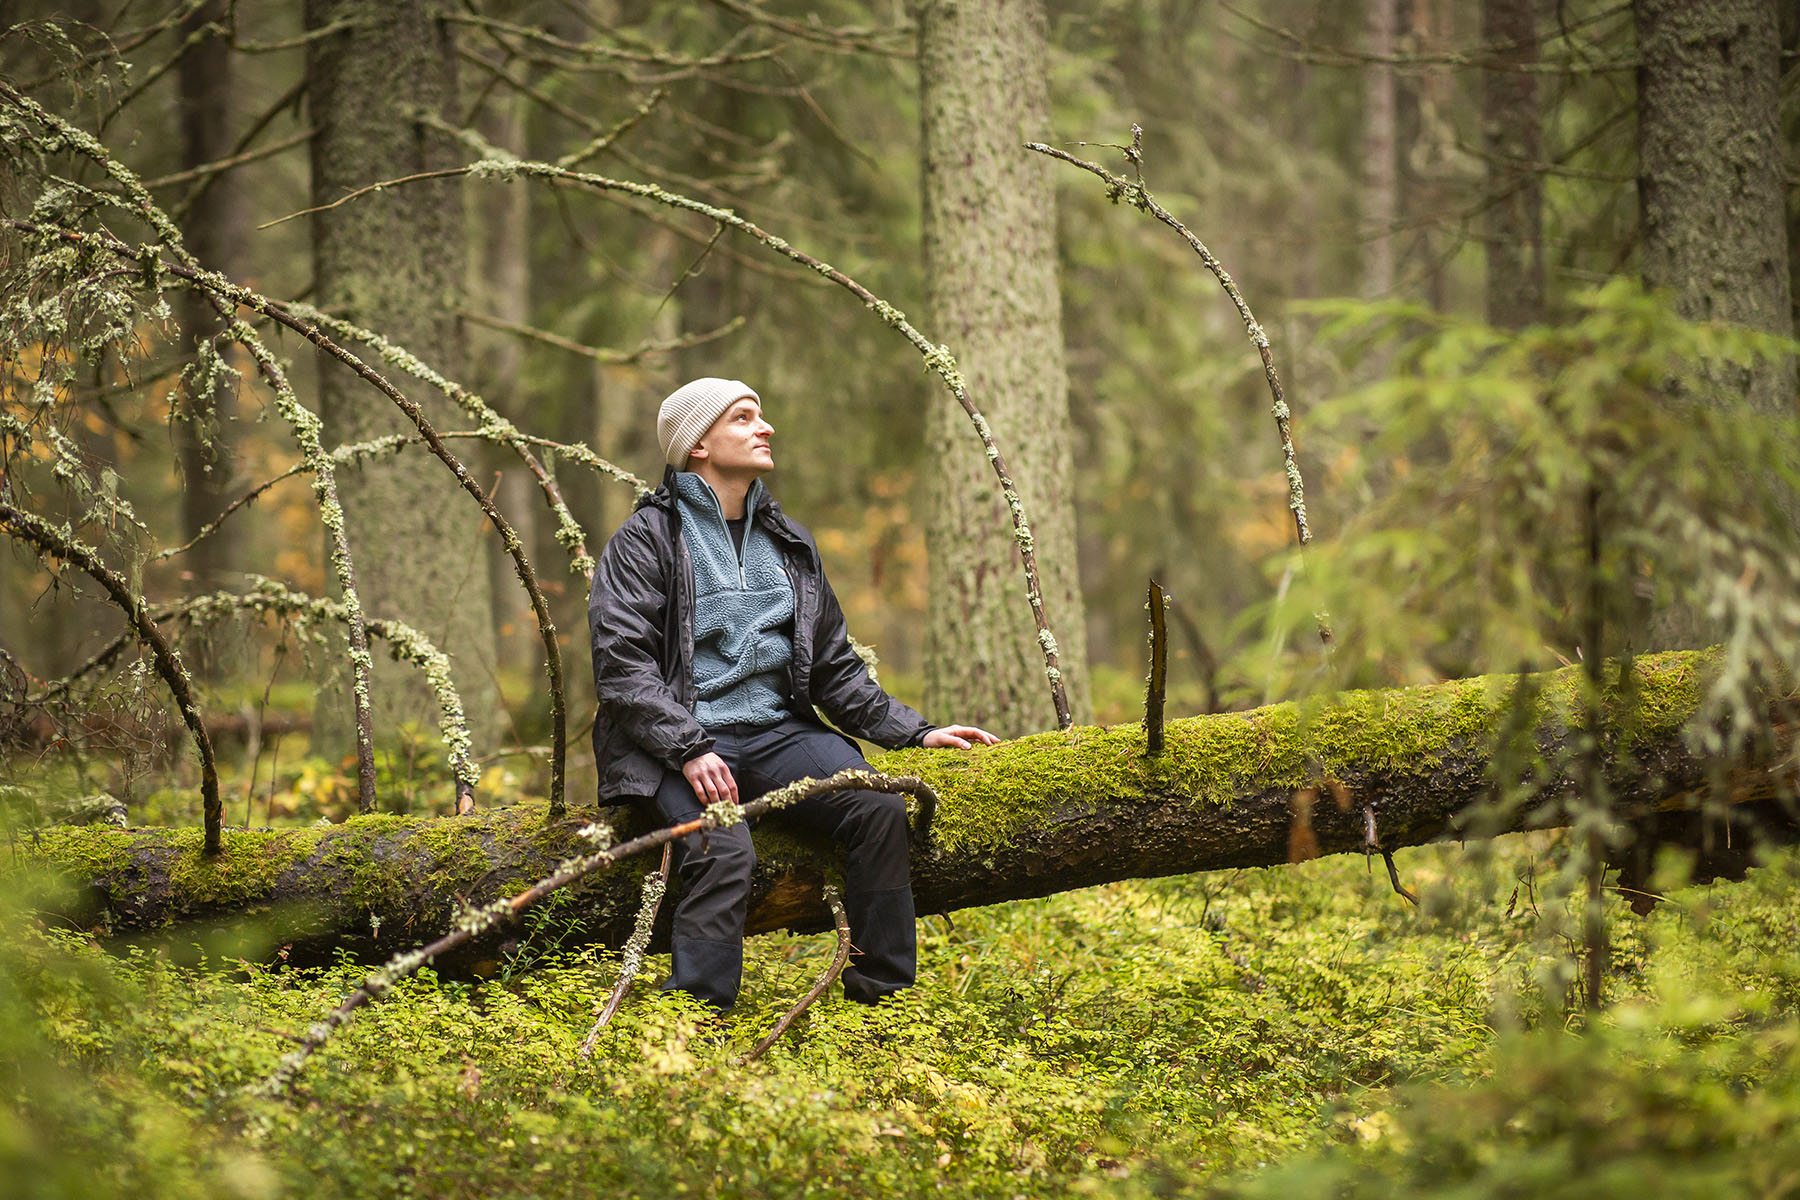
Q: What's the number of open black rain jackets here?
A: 1